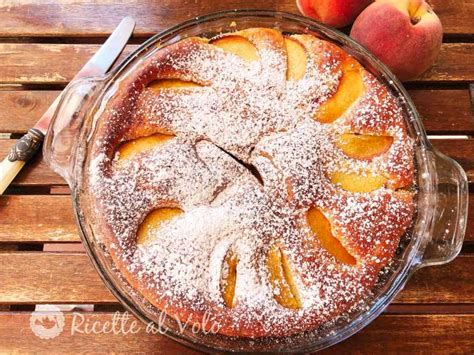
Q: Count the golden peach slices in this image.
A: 11